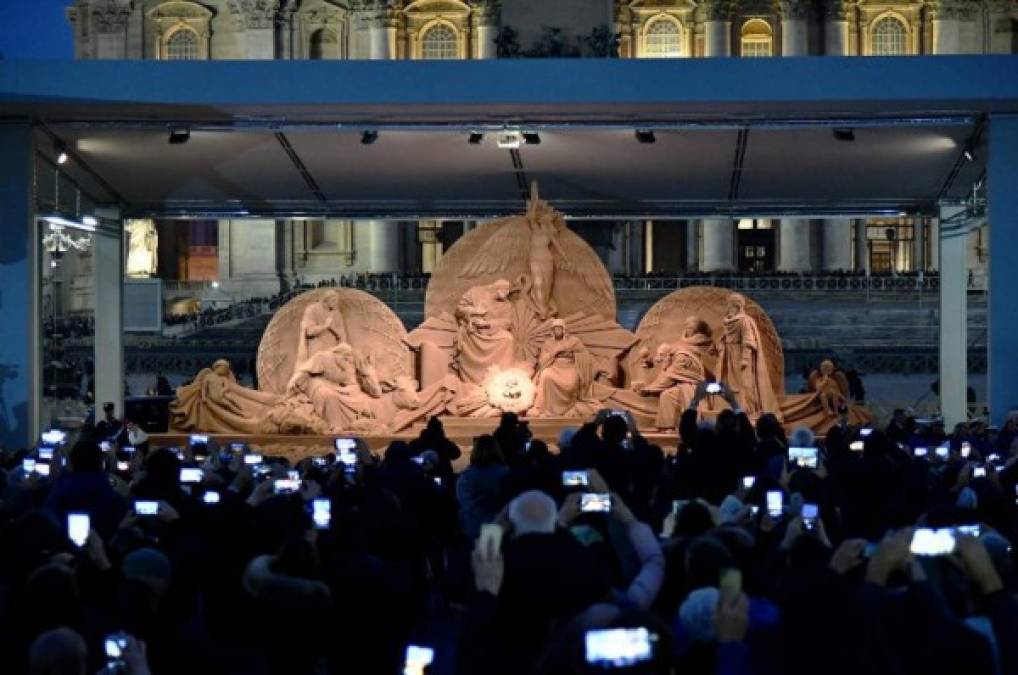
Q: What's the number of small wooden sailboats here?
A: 0